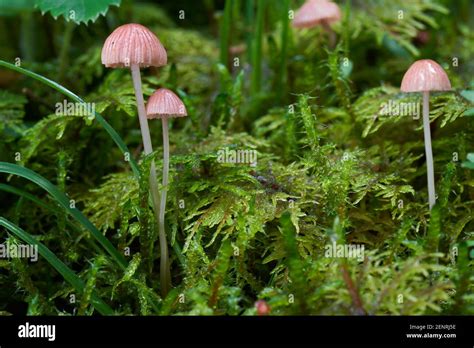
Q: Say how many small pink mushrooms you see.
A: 4